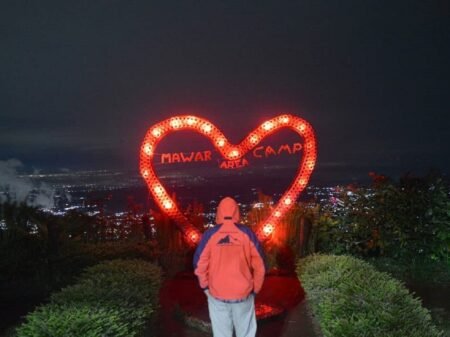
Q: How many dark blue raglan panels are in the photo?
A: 2